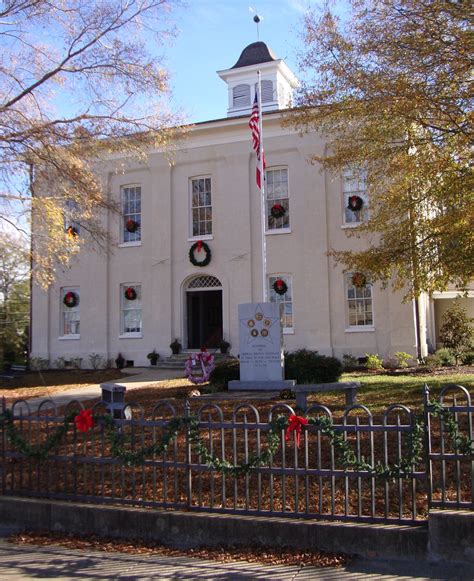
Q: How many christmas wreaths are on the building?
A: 9